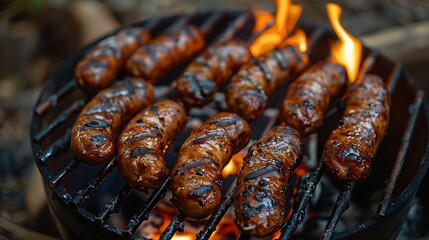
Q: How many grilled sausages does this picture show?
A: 10